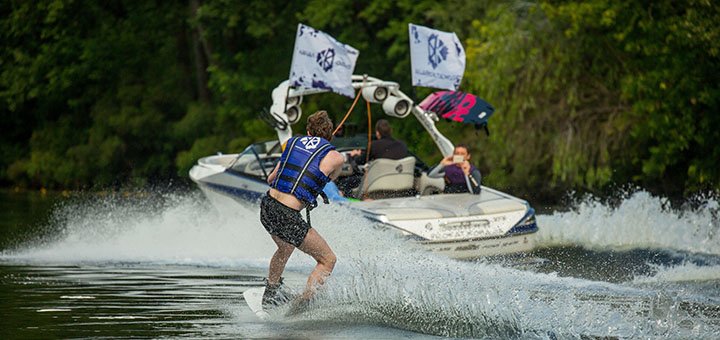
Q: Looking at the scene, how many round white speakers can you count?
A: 4